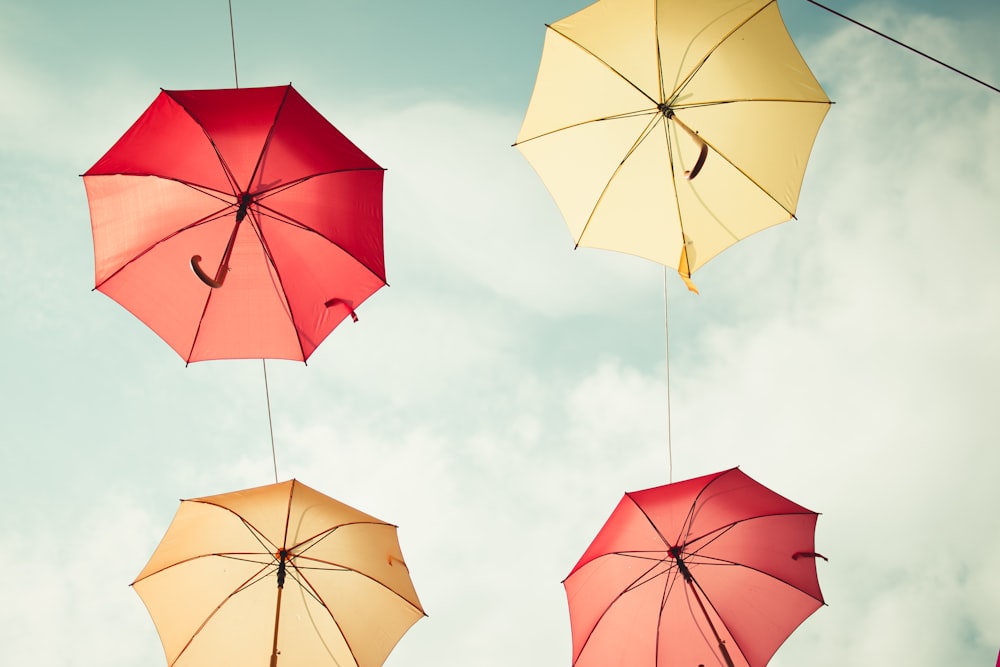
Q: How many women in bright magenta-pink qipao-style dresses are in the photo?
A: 0